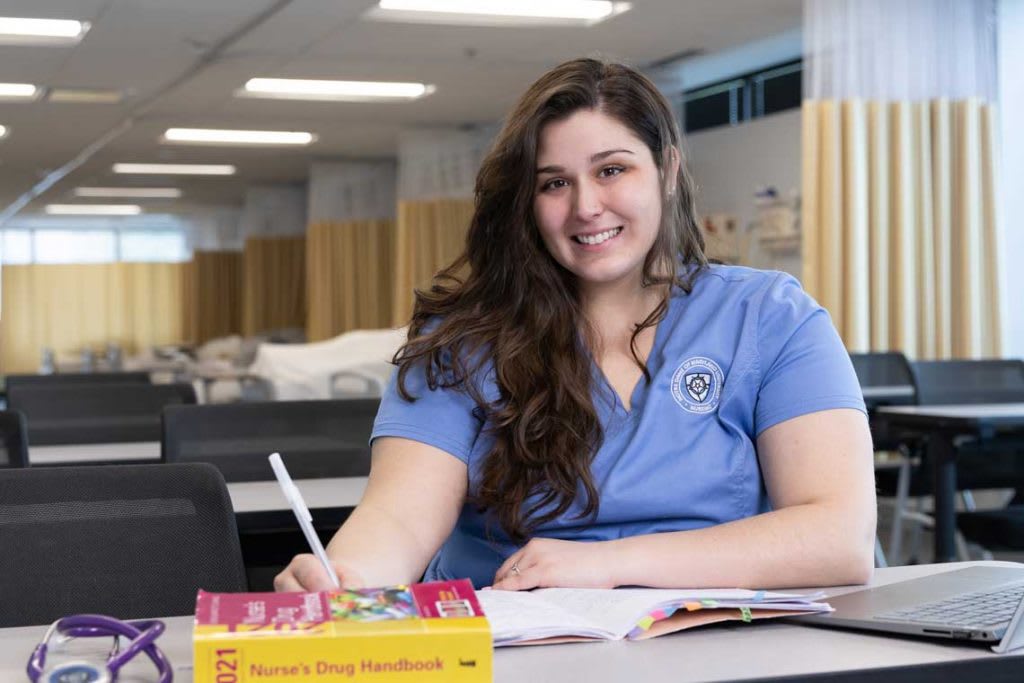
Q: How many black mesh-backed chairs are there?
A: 7